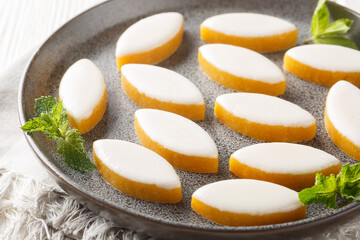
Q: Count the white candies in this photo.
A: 12